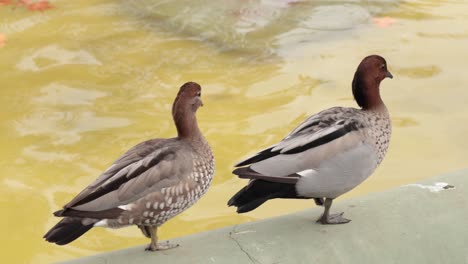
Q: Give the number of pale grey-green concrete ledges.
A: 1